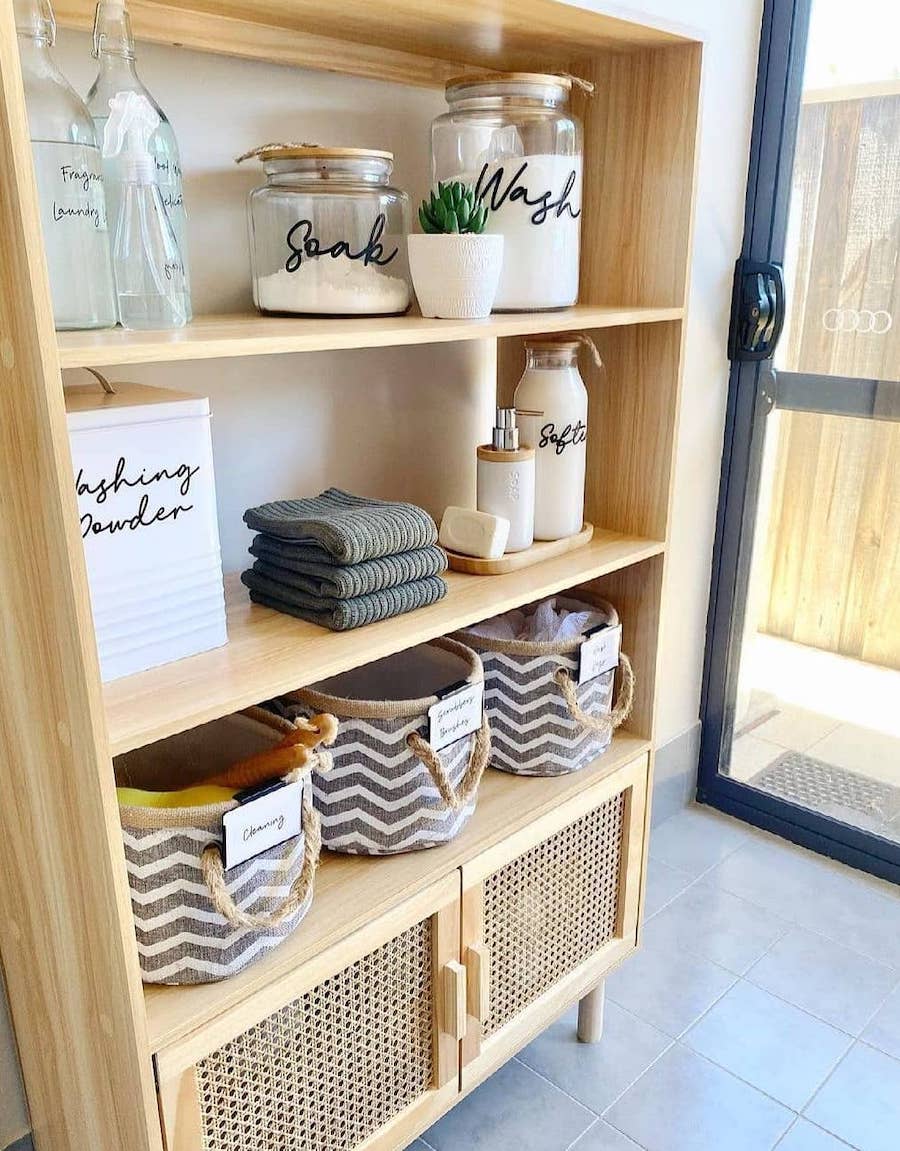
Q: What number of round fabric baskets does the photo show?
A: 3